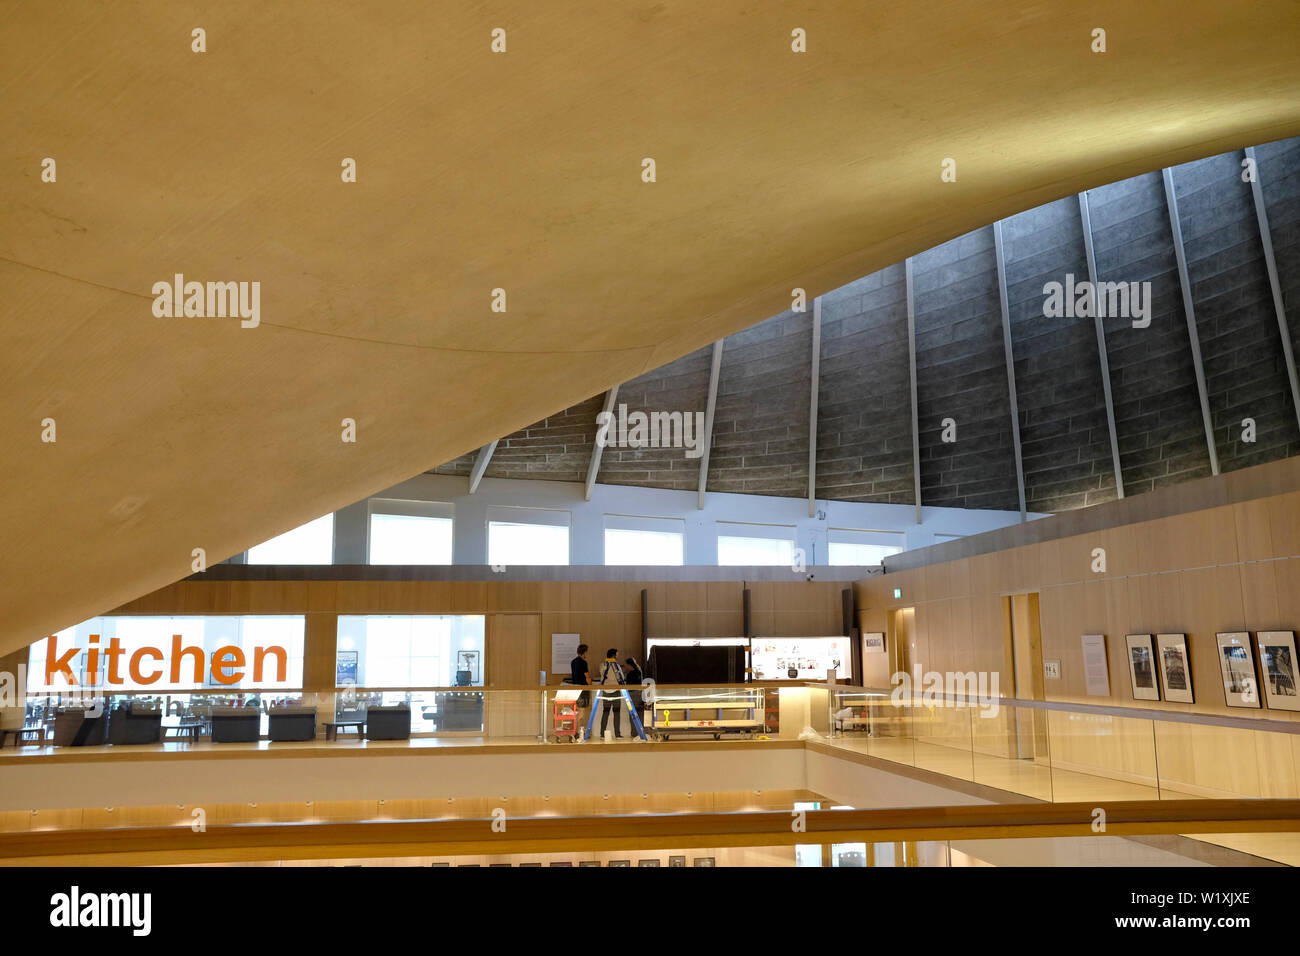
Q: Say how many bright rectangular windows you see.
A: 6